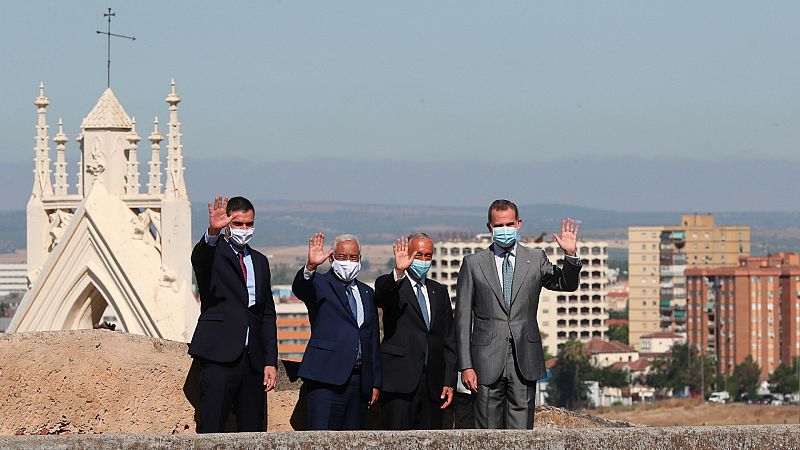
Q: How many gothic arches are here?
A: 1